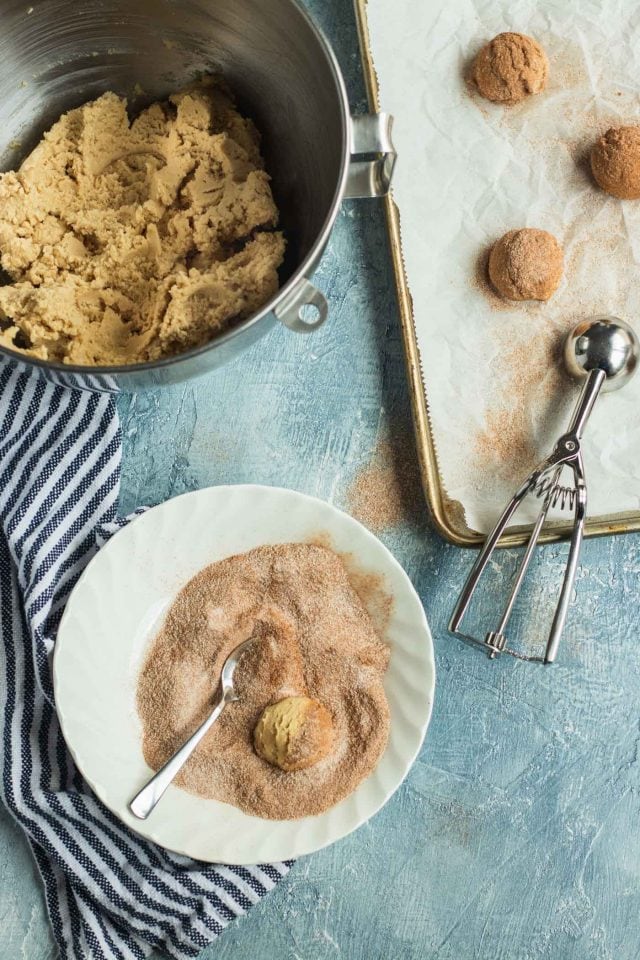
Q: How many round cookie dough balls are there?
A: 4